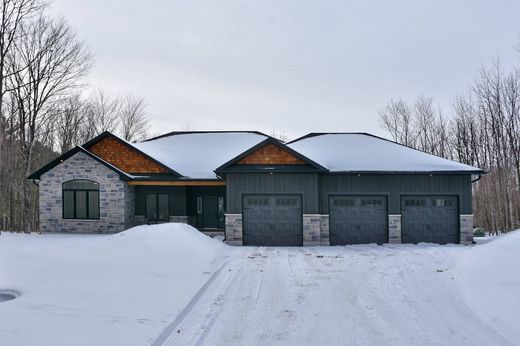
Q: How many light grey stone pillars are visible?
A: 4